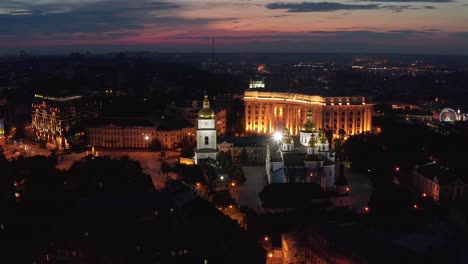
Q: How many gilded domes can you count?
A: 5